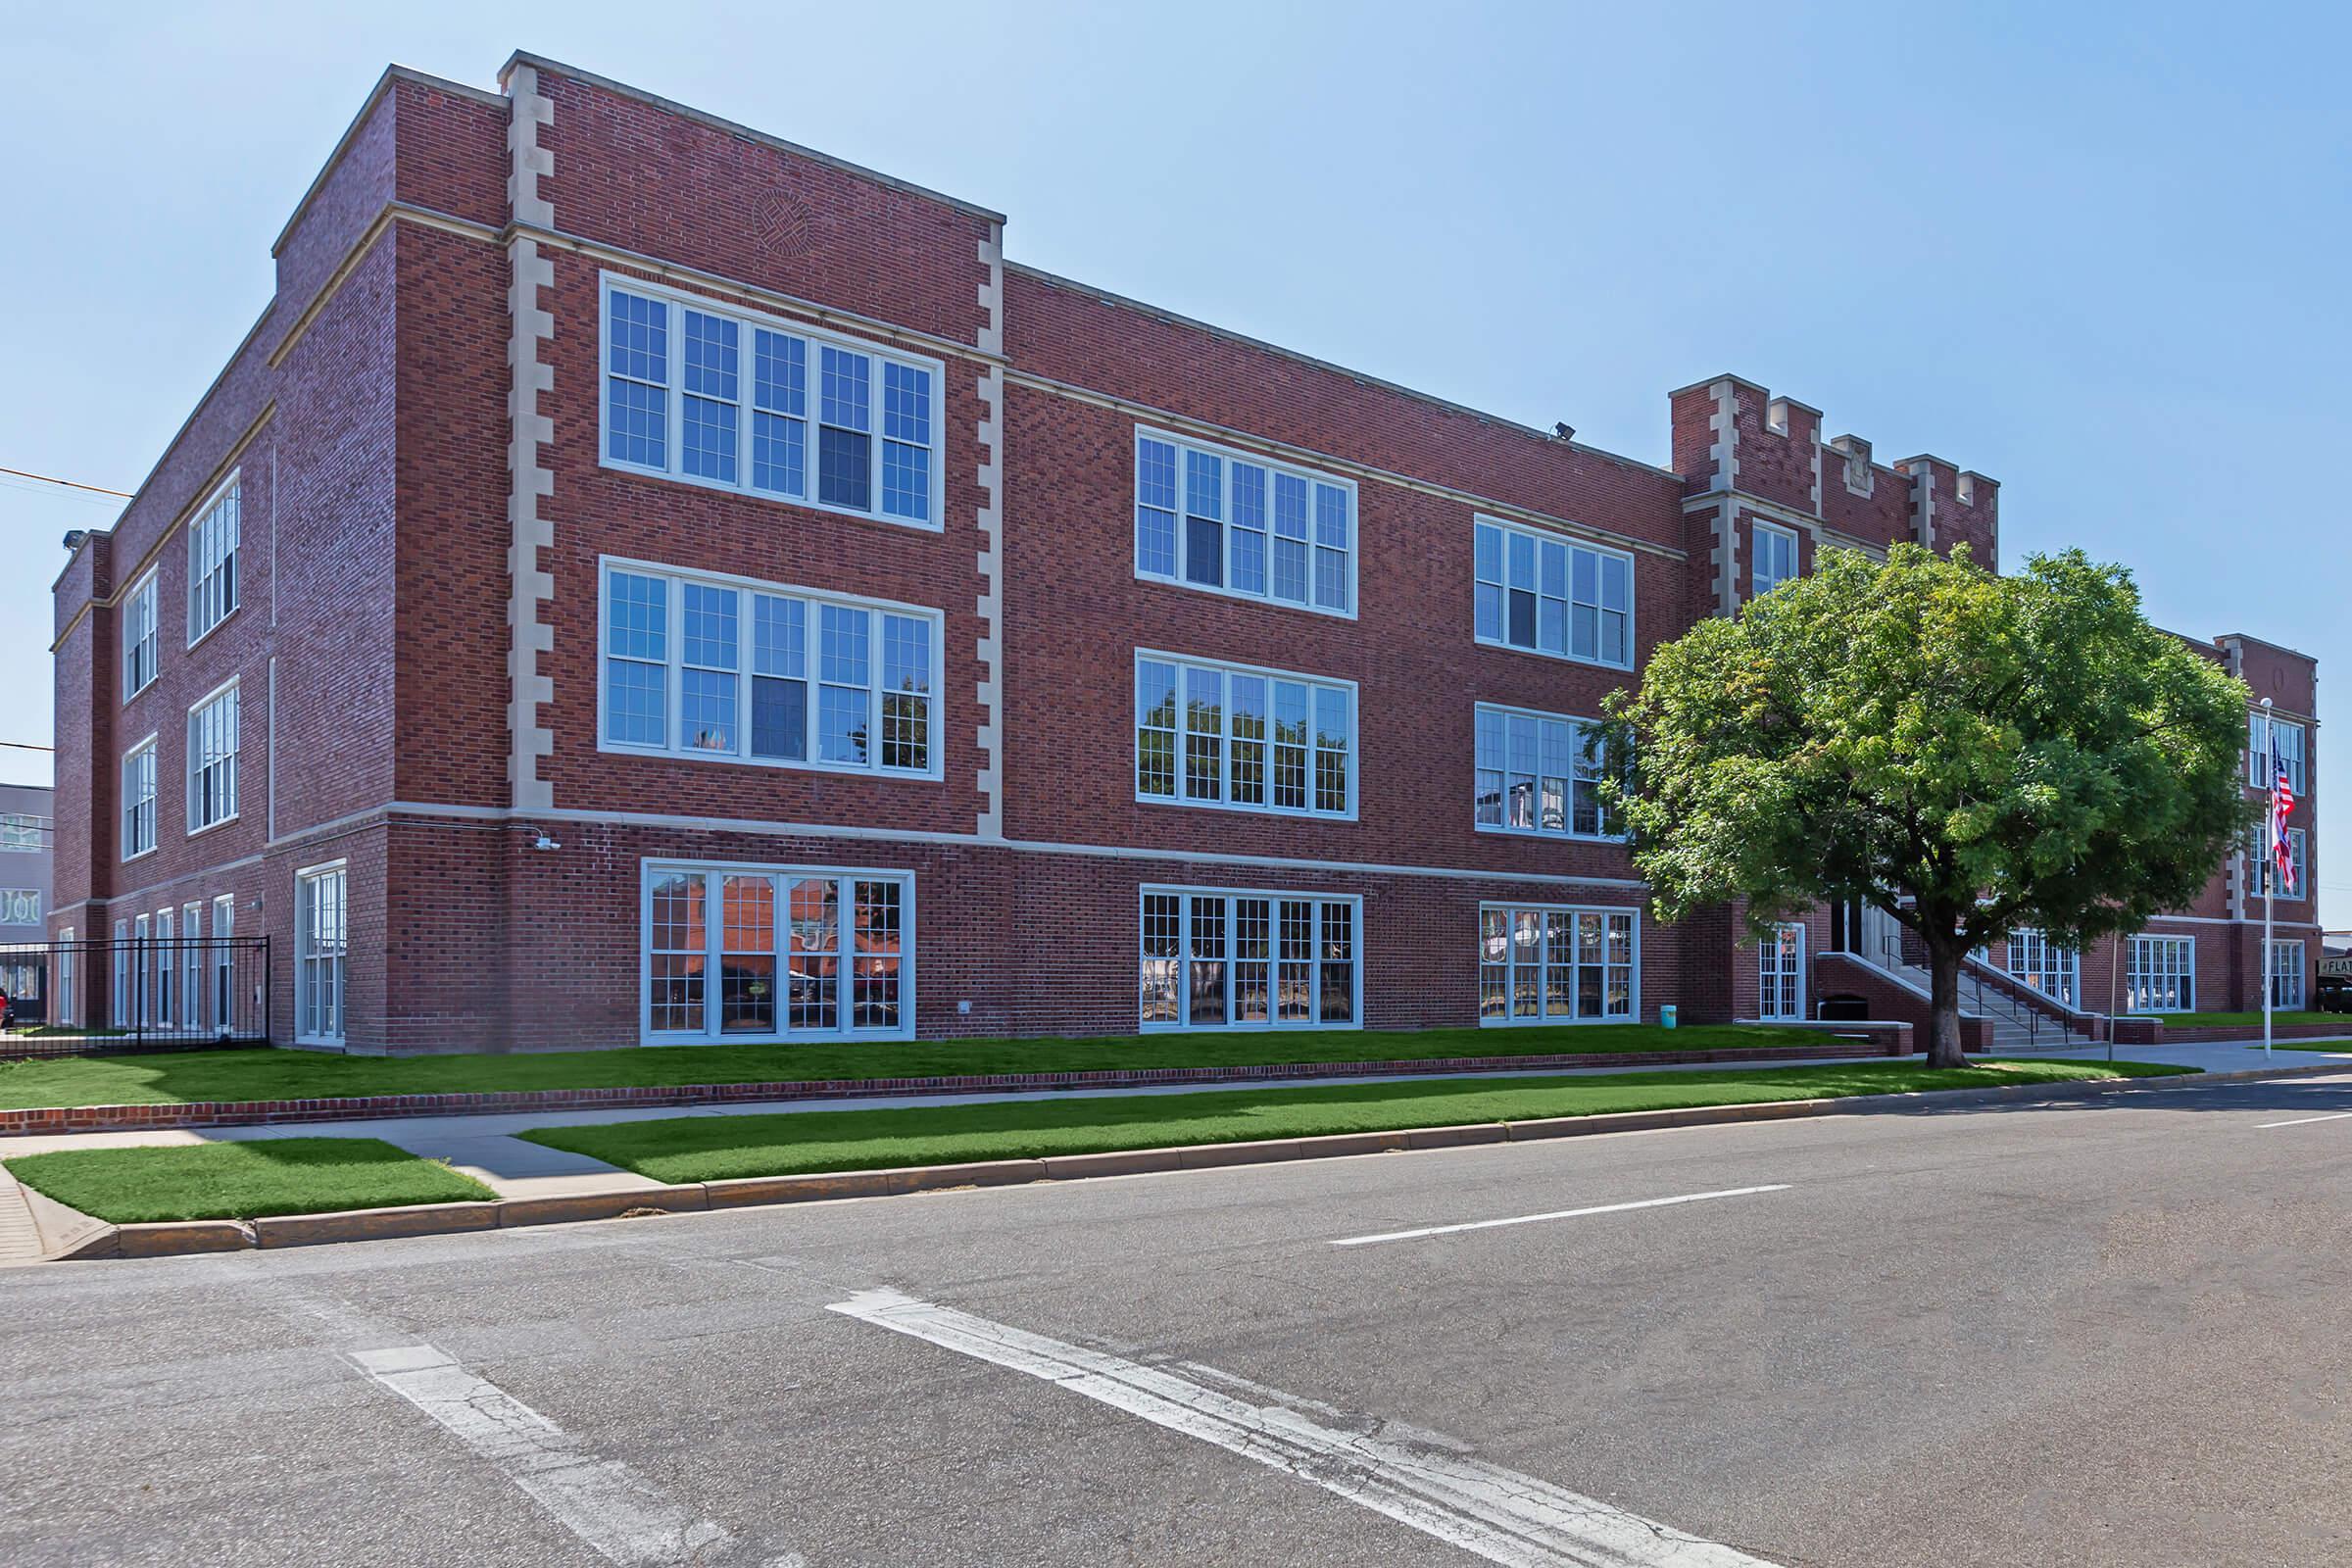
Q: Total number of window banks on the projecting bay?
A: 3